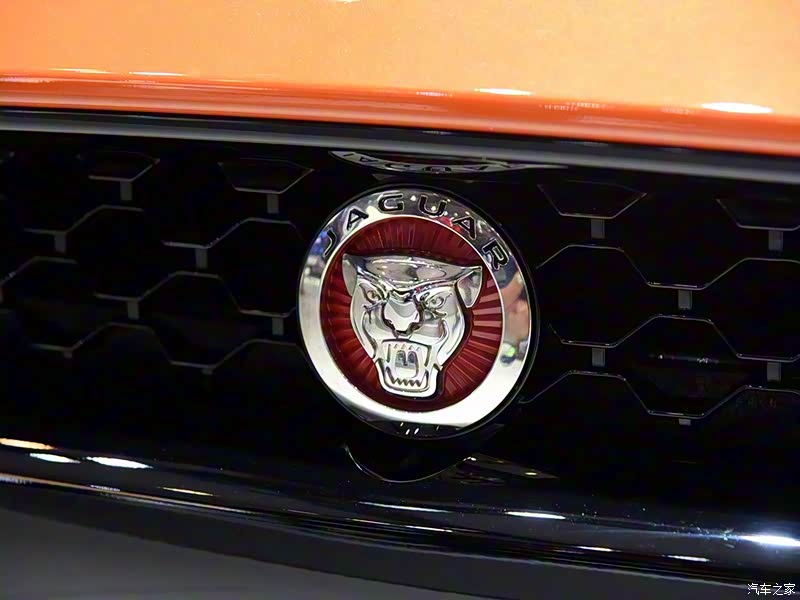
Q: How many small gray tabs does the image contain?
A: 14